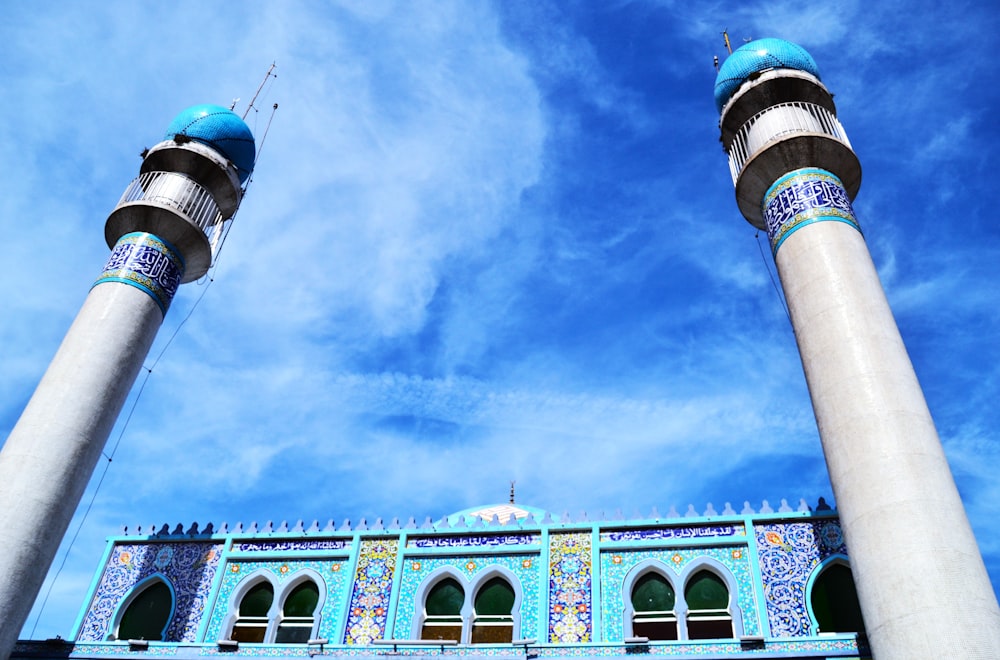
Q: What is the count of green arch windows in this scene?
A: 8